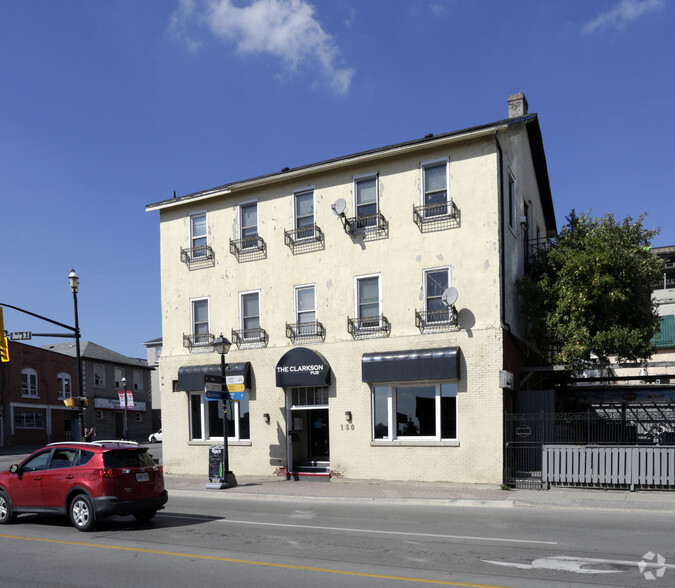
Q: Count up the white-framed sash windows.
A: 10